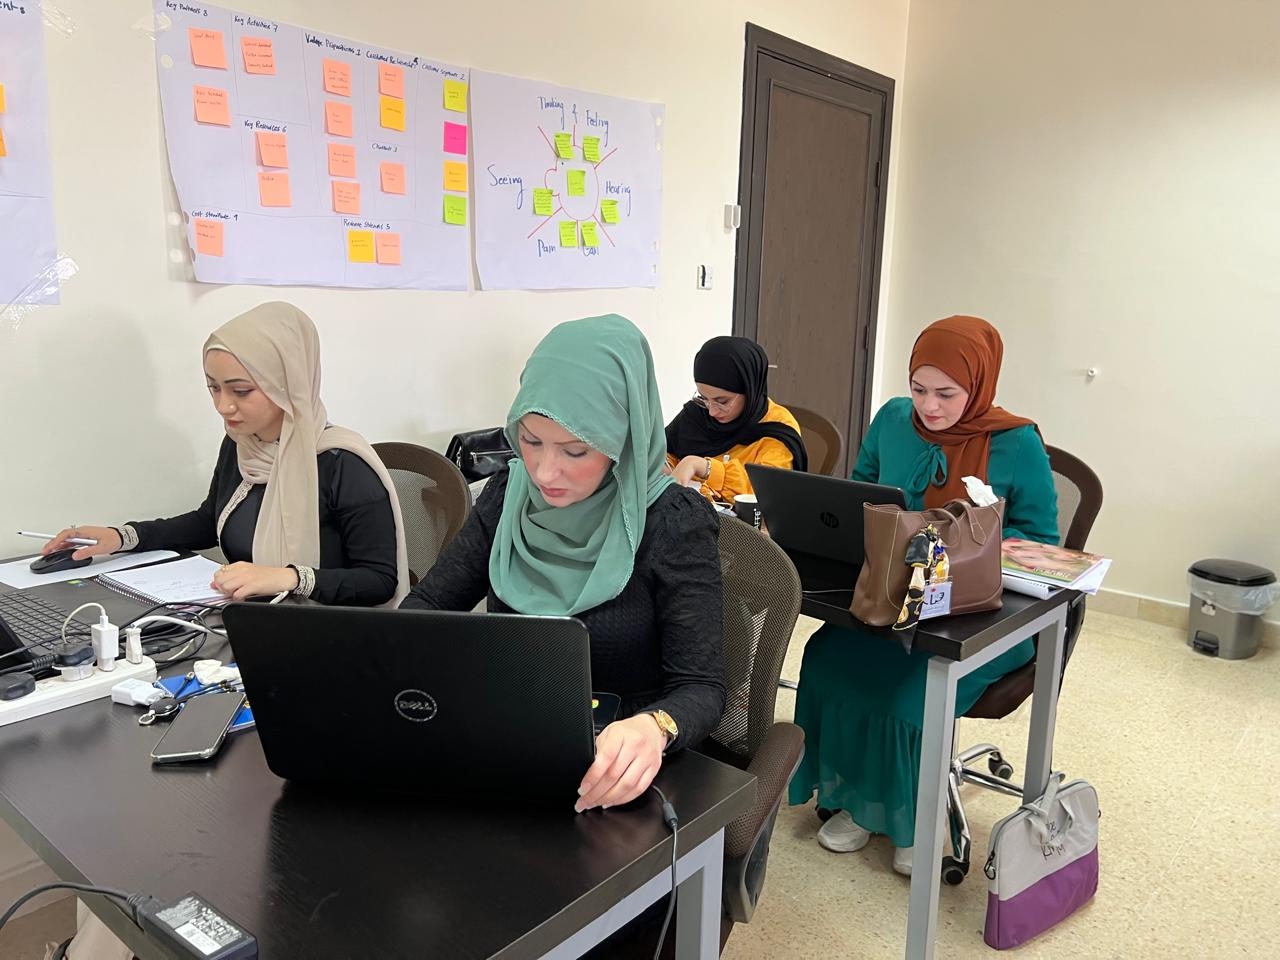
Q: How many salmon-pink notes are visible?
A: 13